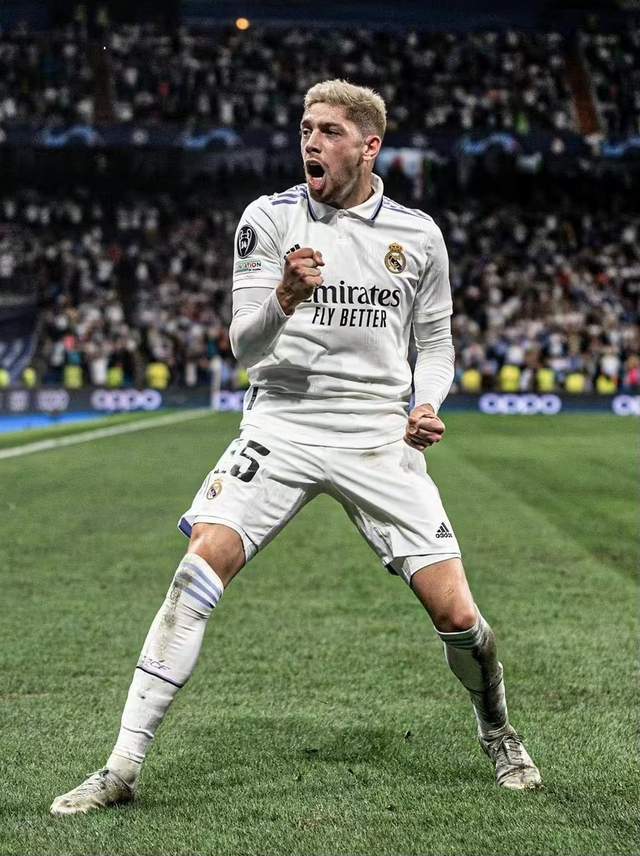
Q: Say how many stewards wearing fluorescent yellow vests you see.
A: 11